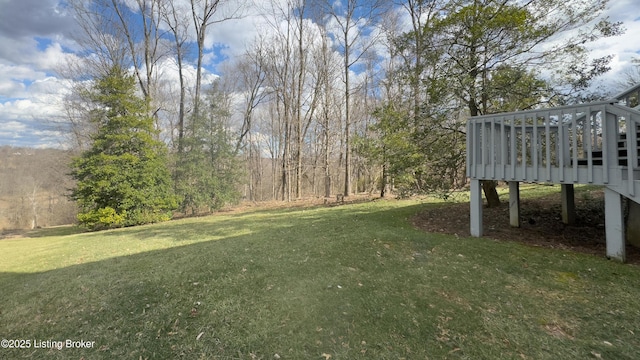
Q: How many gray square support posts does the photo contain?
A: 4